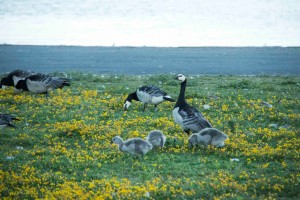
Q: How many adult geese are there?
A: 5